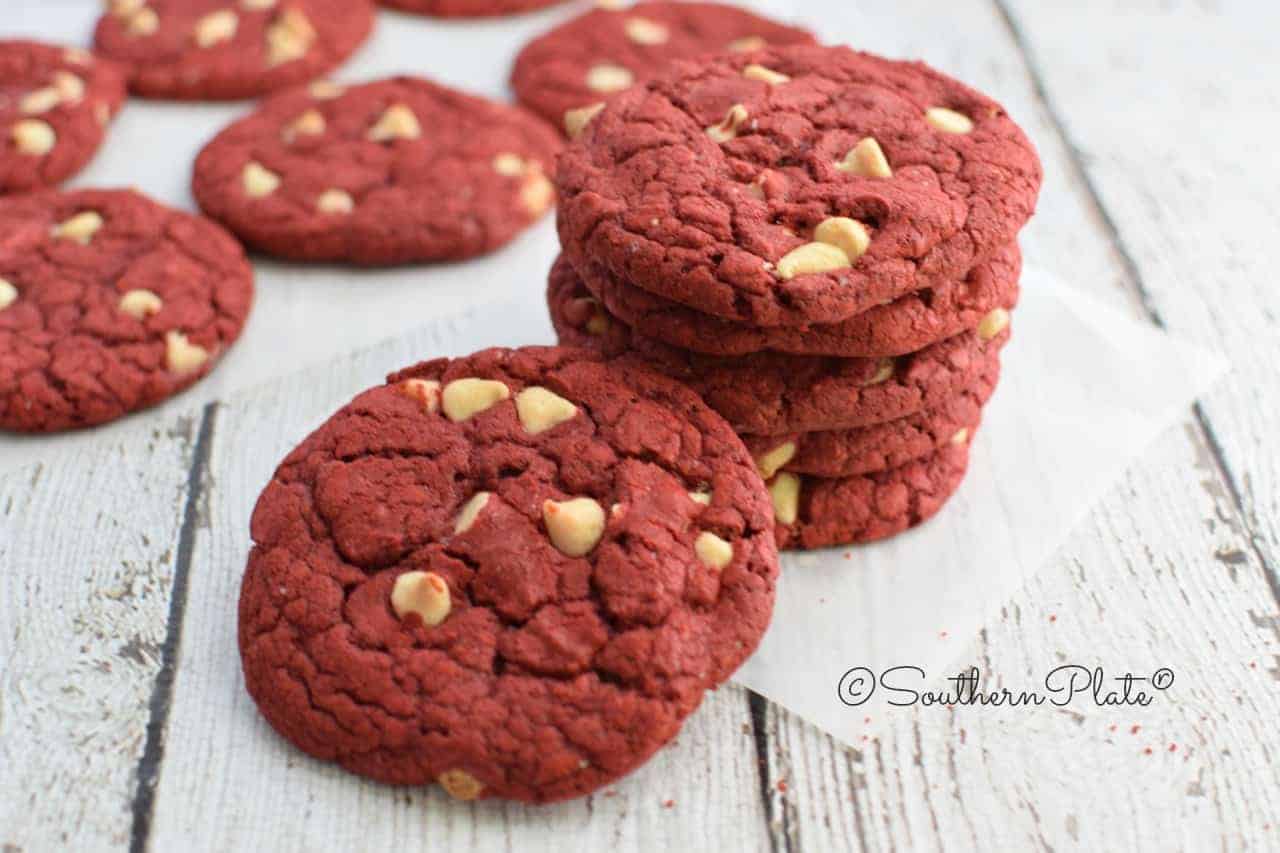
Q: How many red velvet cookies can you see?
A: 12